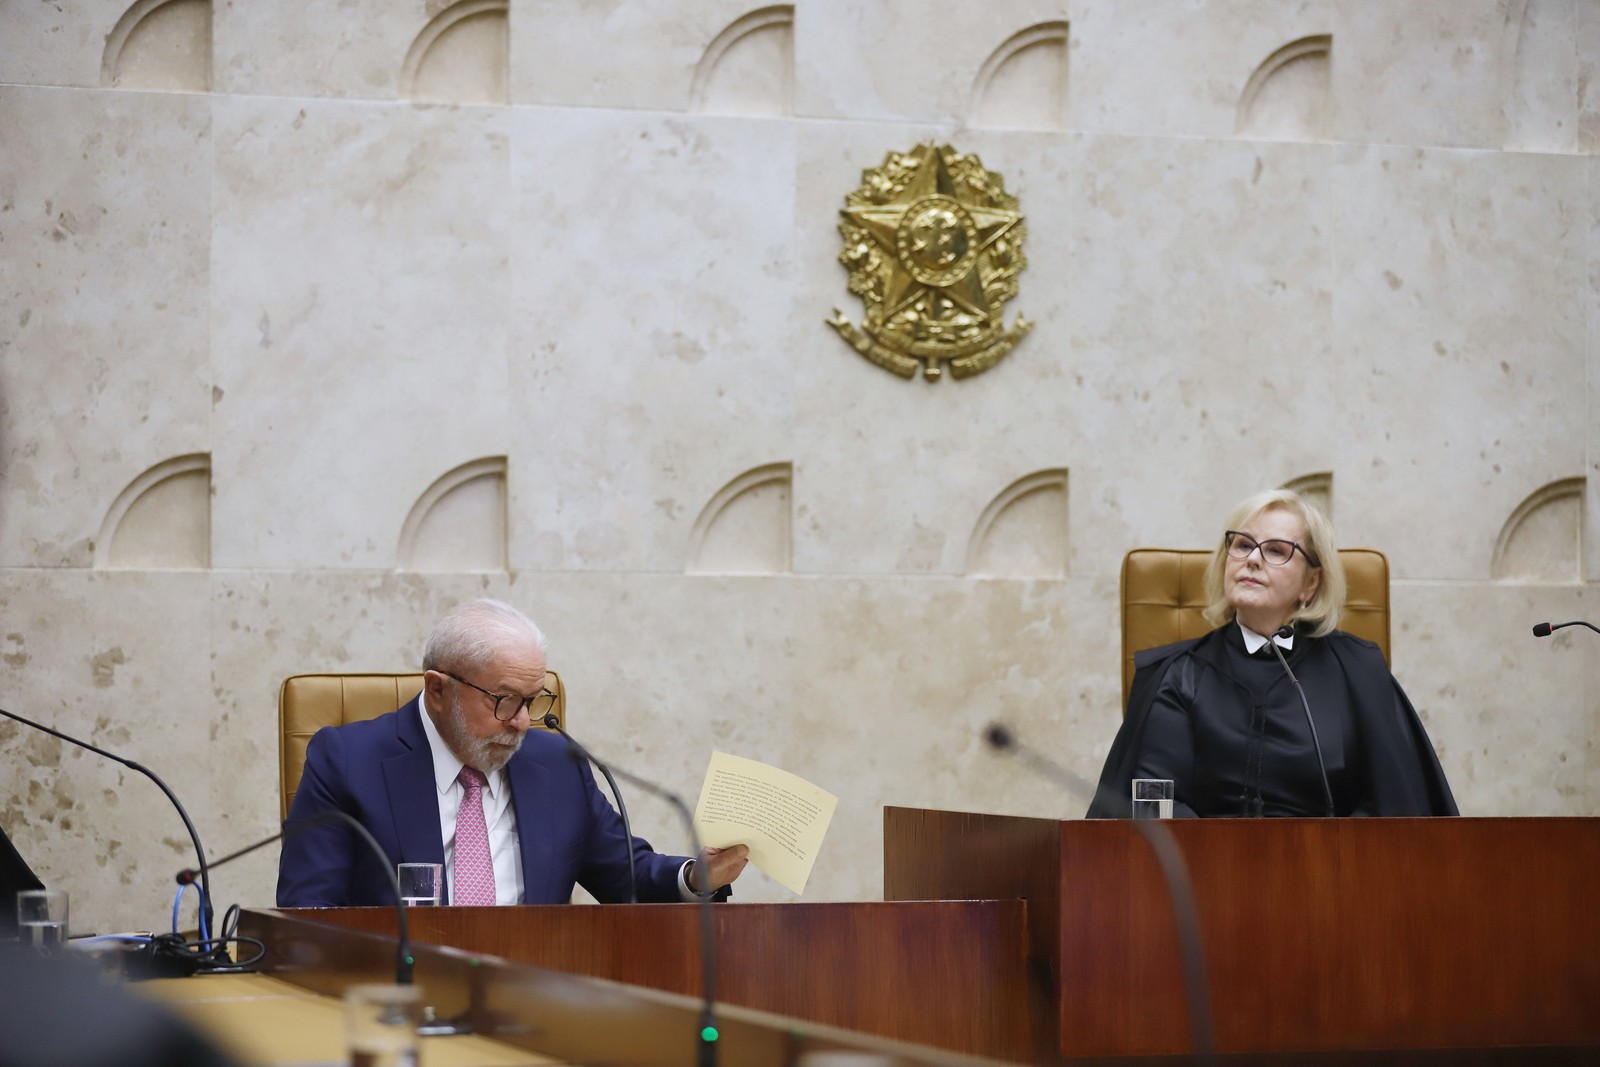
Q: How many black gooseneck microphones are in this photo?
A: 7